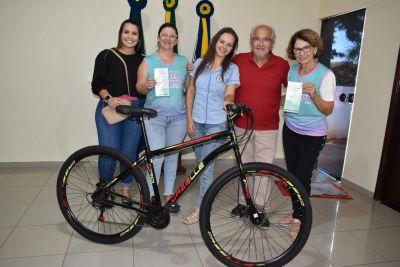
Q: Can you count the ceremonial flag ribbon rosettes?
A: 3